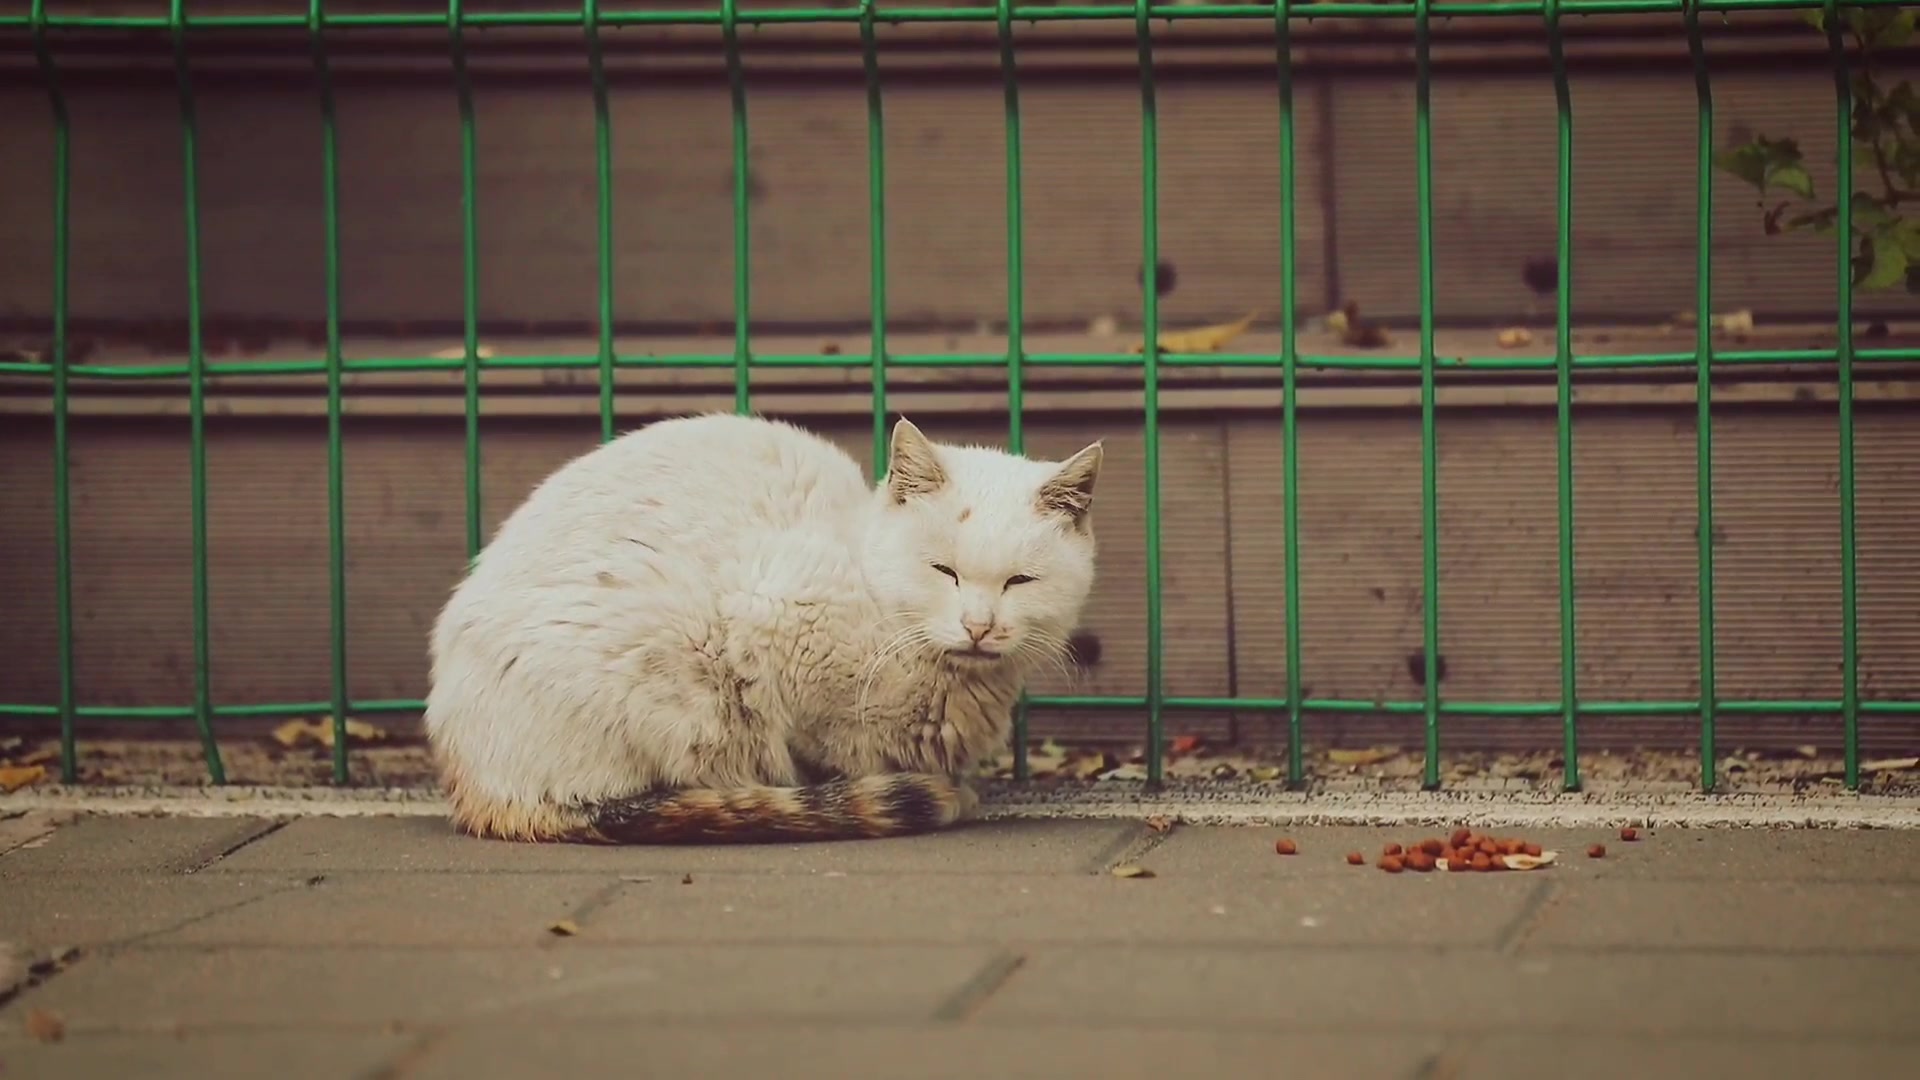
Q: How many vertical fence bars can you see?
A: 14